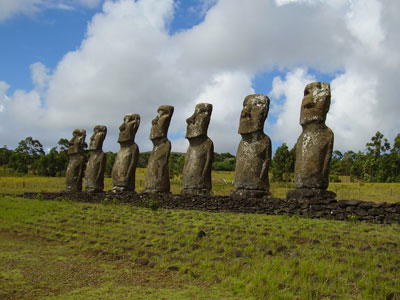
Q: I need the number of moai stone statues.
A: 7